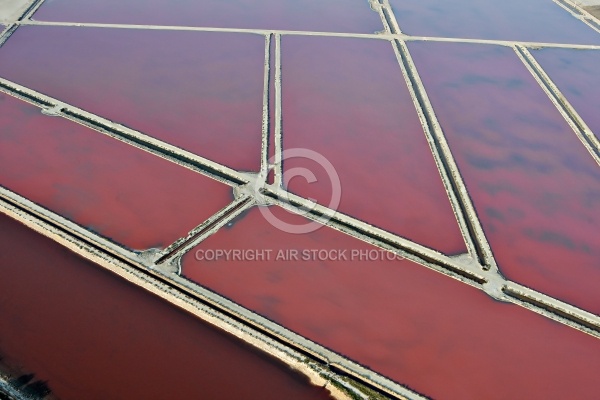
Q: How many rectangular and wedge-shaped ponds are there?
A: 9